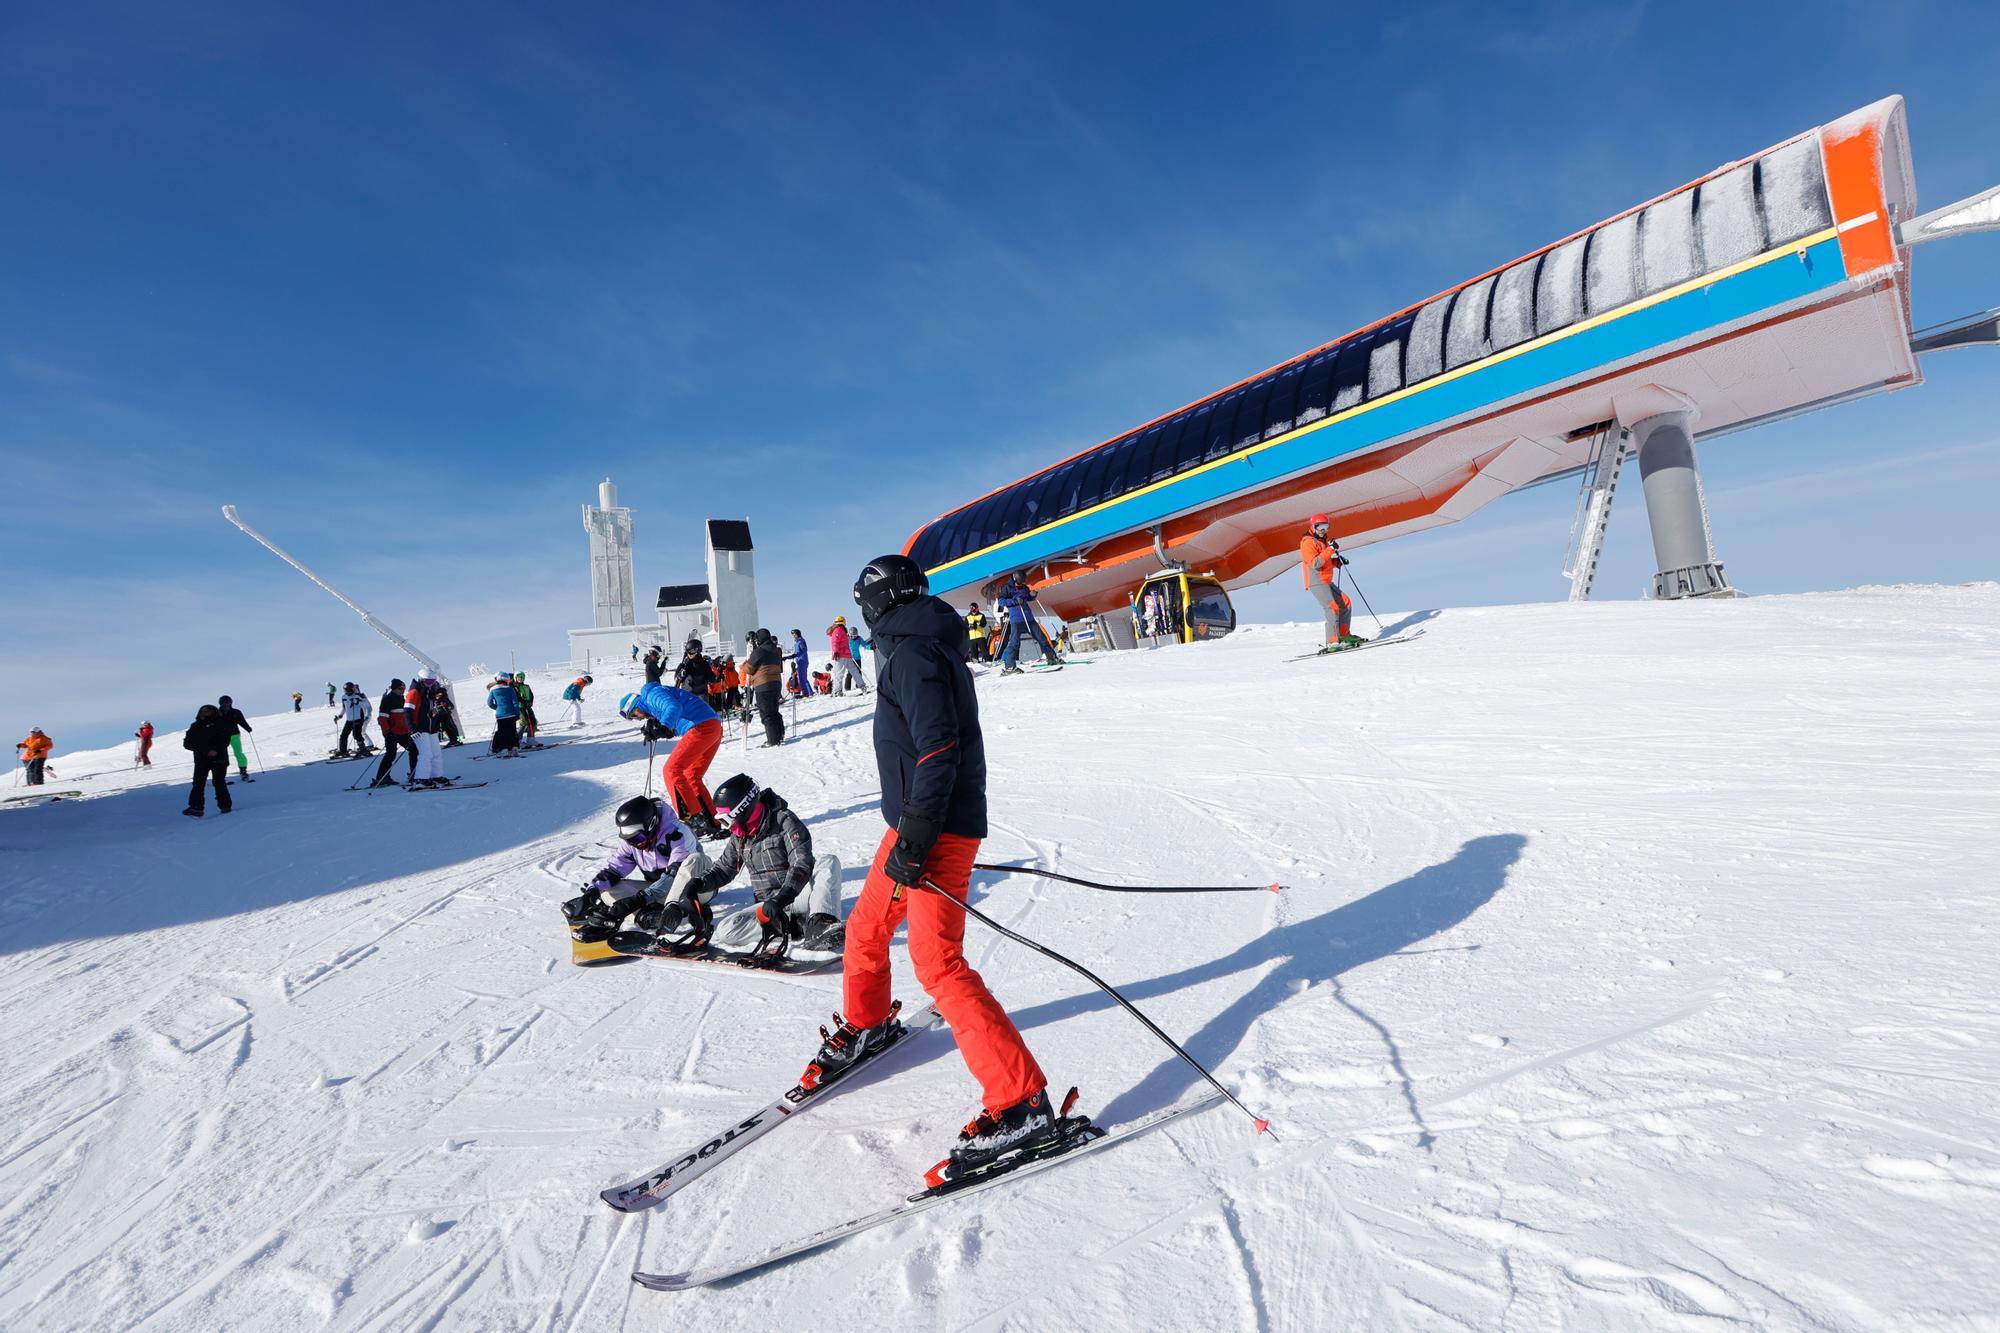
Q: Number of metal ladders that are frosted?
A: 1